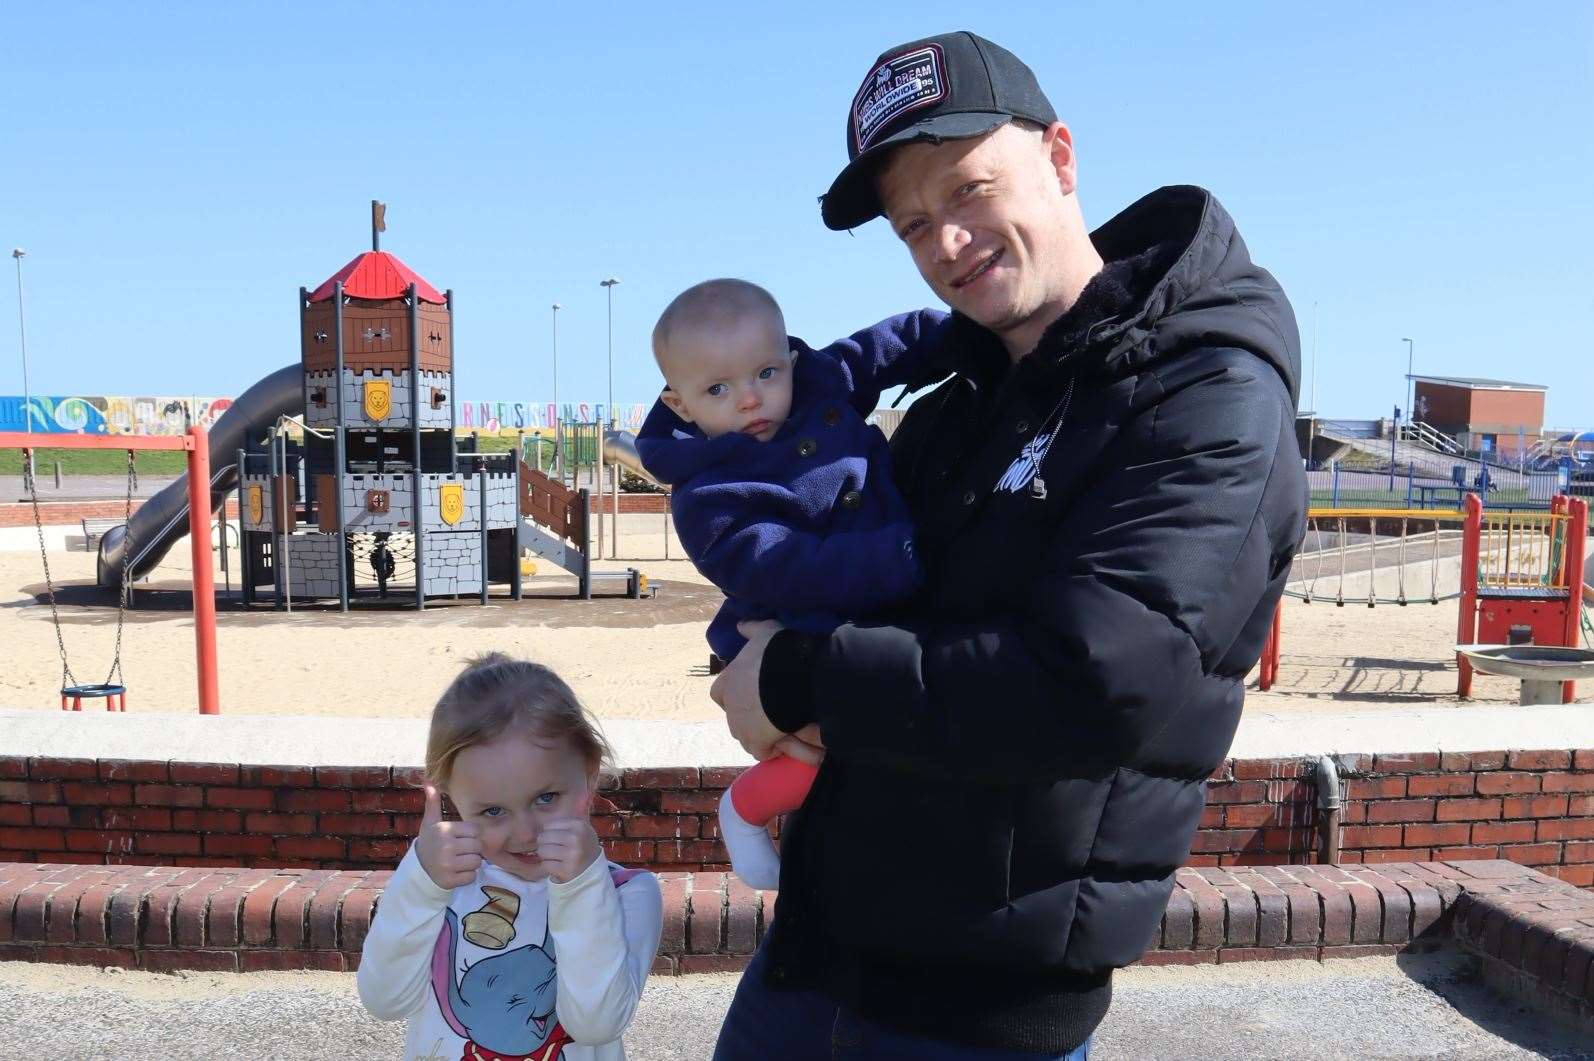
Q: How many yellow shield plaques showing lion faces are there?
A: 3